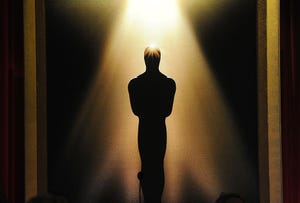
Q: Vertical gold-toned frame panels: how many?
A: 2